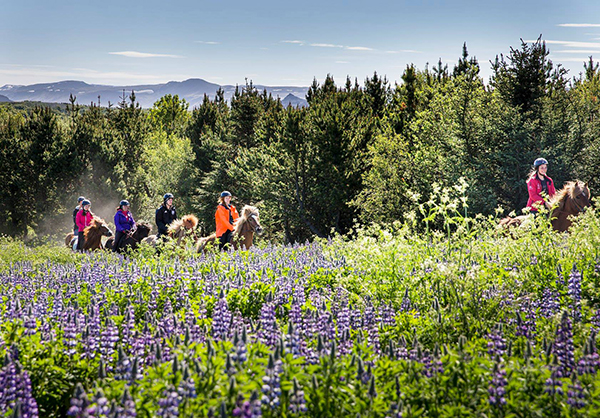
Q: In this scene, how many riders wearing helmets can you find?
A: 6